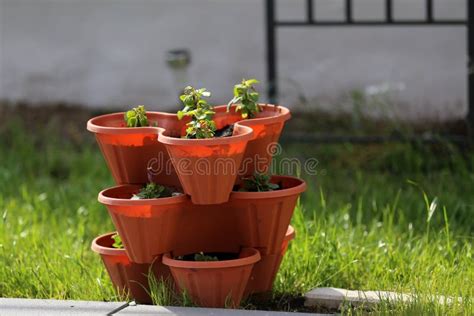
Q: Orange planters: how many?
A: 8